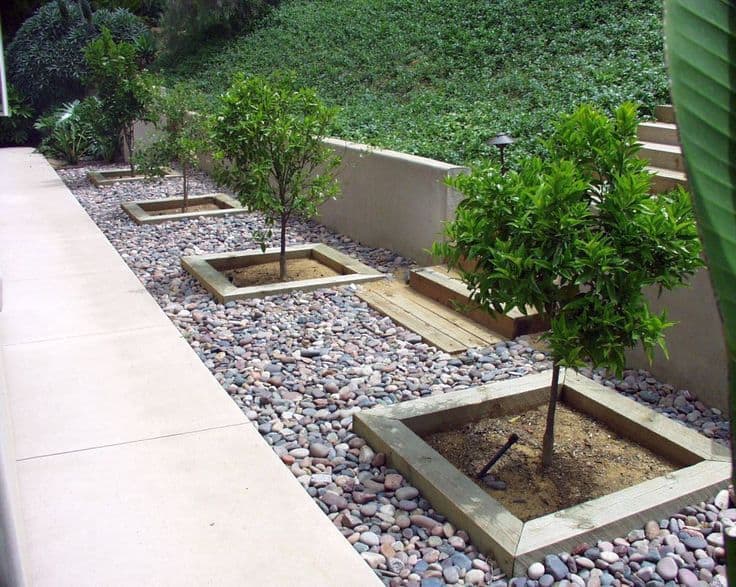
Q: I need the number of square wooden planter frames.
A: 4